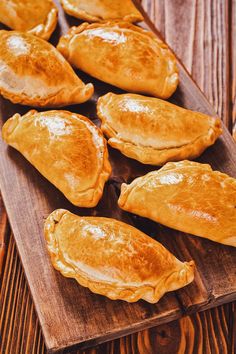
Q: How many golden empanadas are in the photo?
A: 8